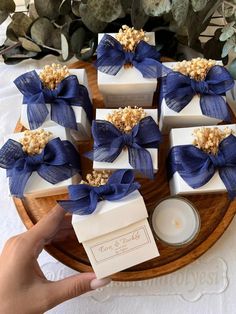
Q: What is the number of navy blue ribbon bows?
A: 7